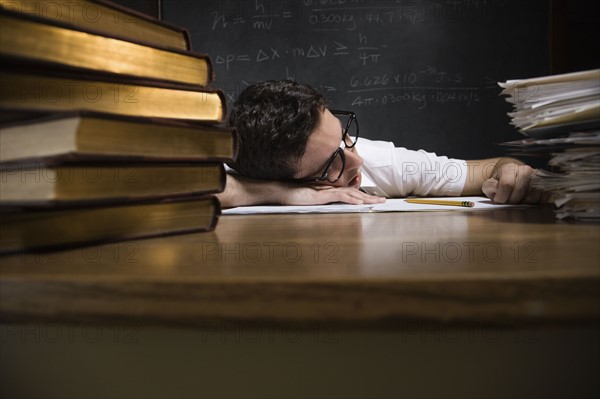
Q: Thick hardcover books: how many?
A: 6